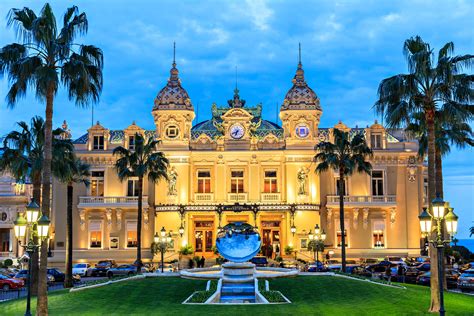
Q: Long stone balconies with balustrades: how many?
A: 2